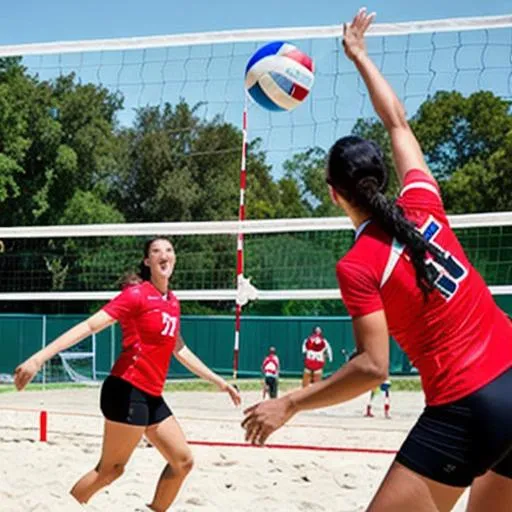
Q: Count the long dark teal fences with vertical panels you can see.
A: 1